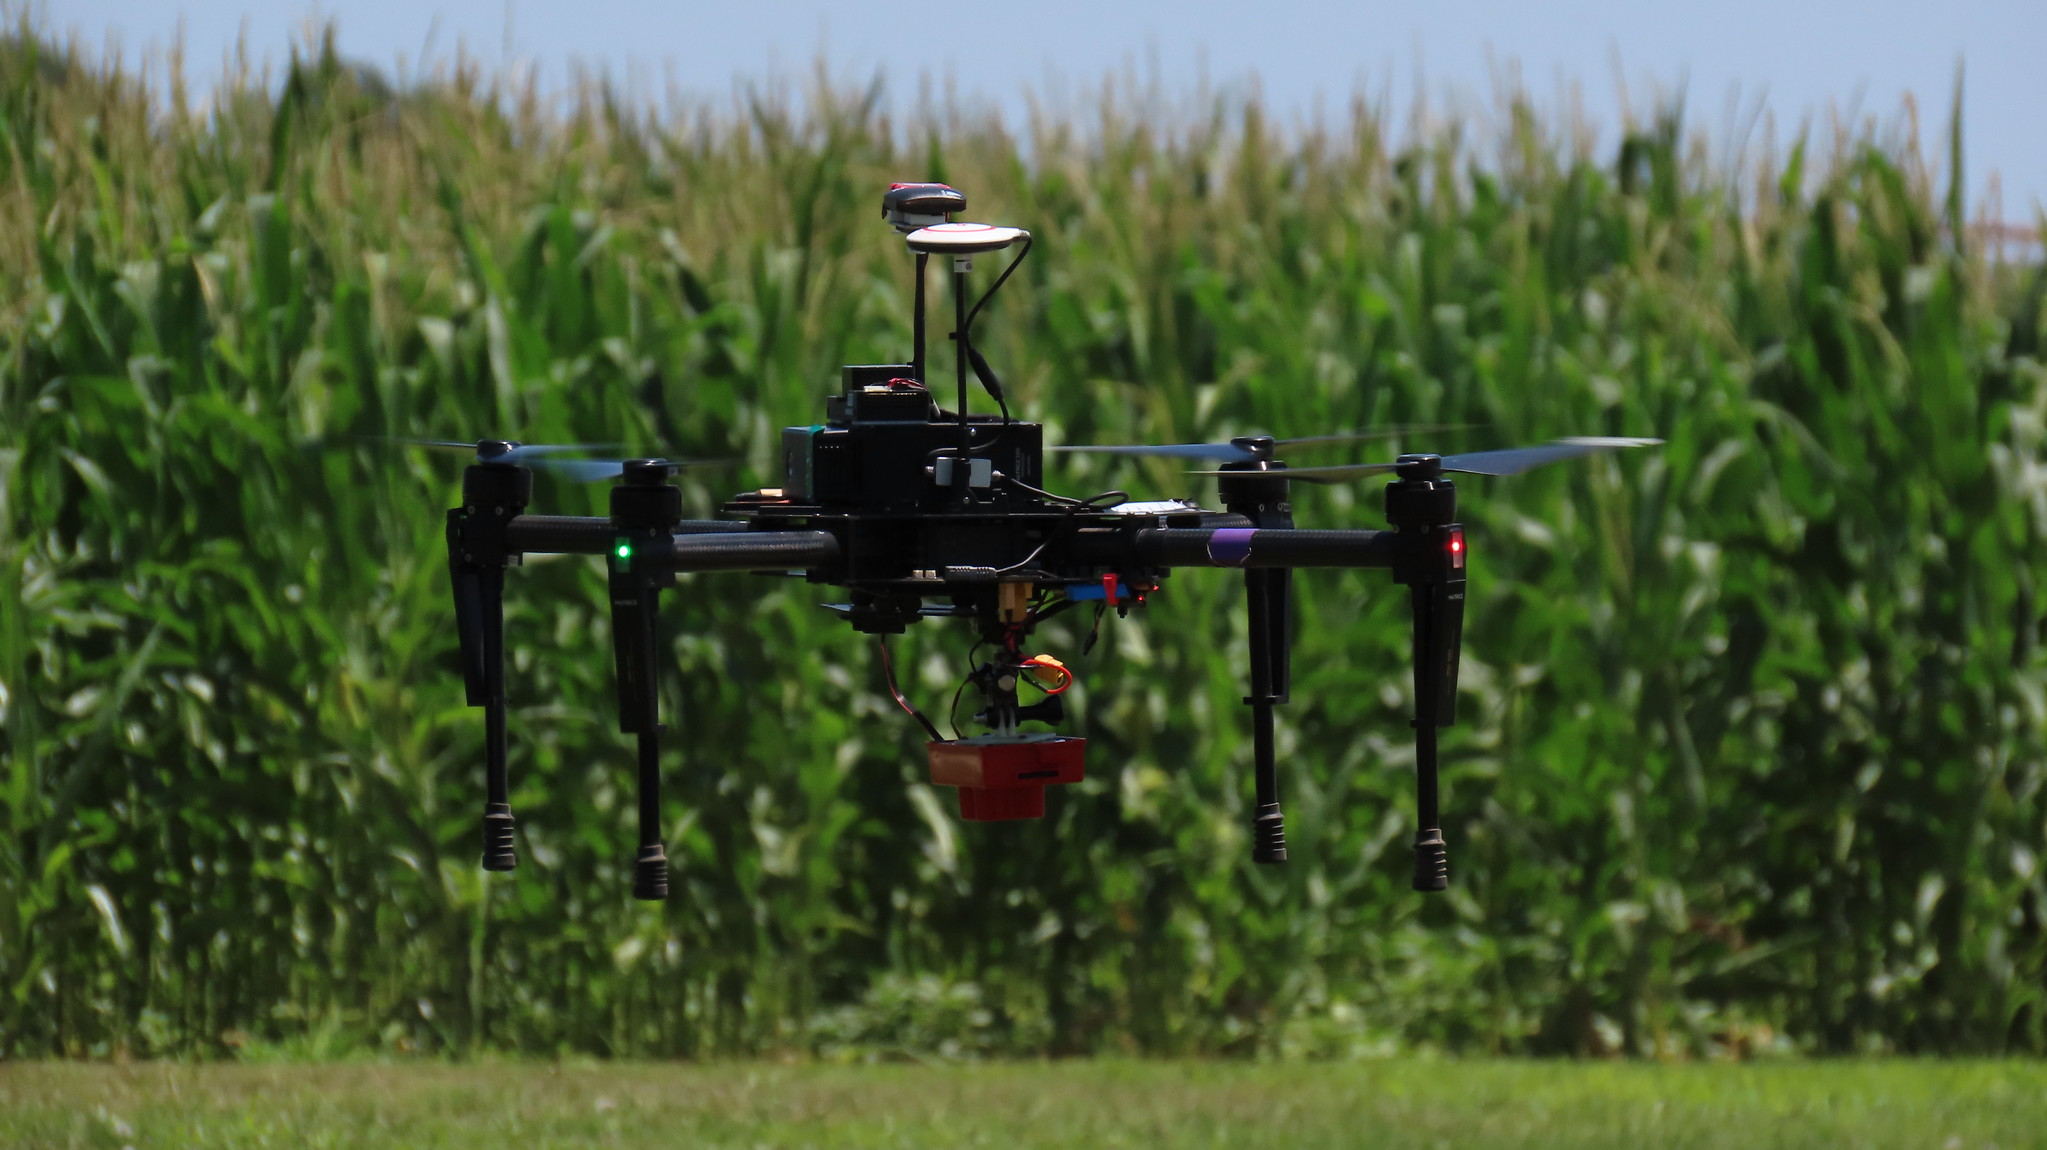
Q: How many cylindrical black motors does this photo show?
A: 4